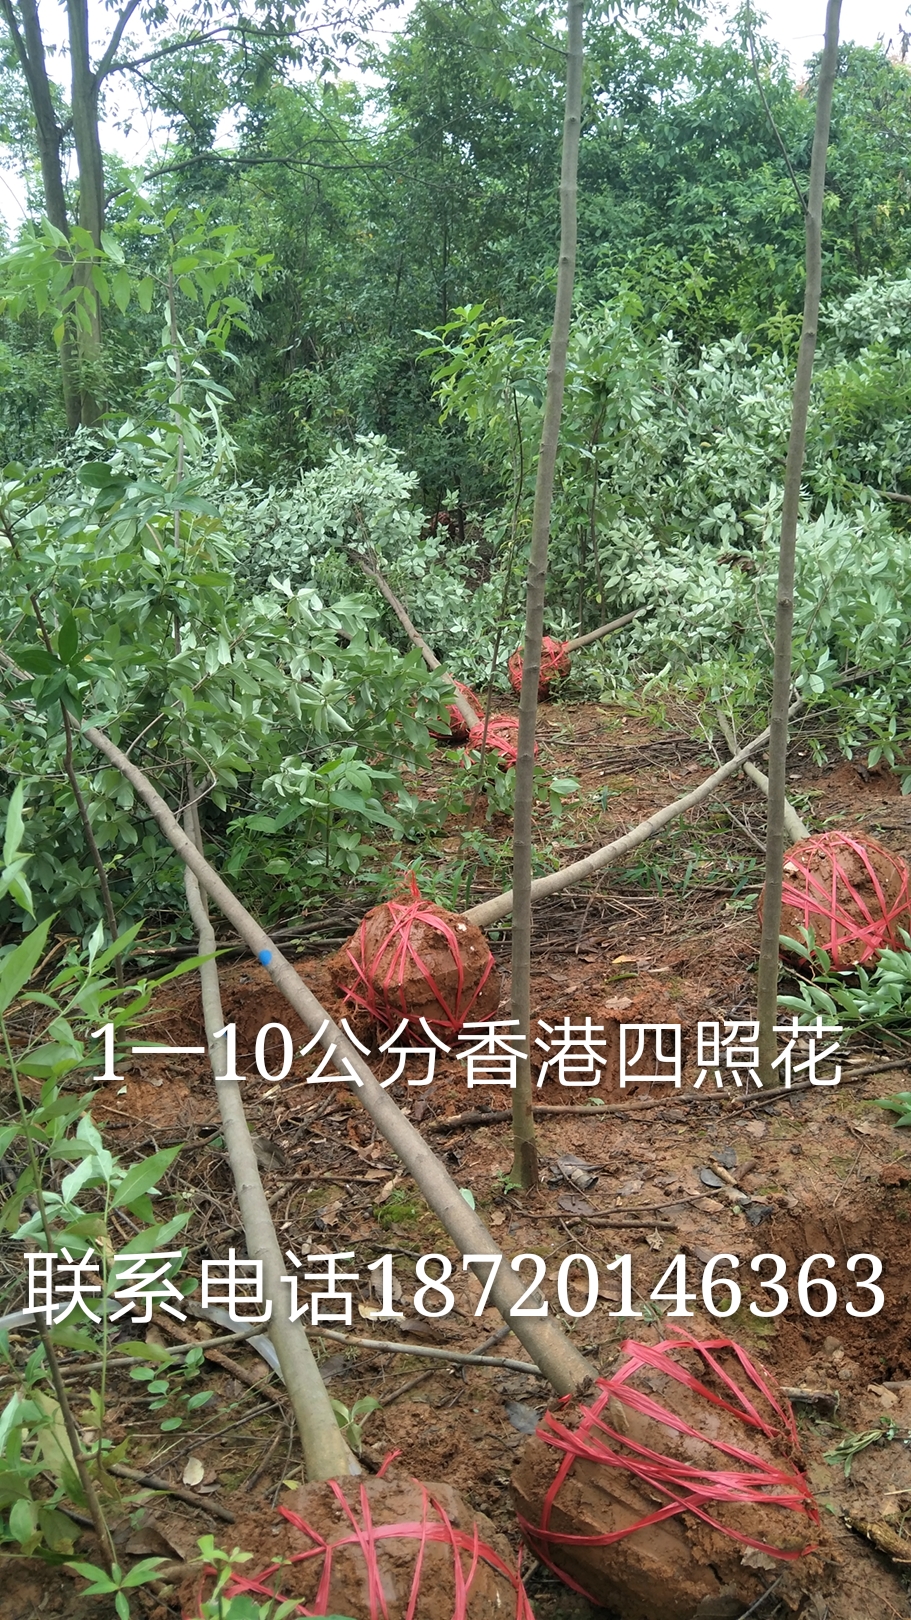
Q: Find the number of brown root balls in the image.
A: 7